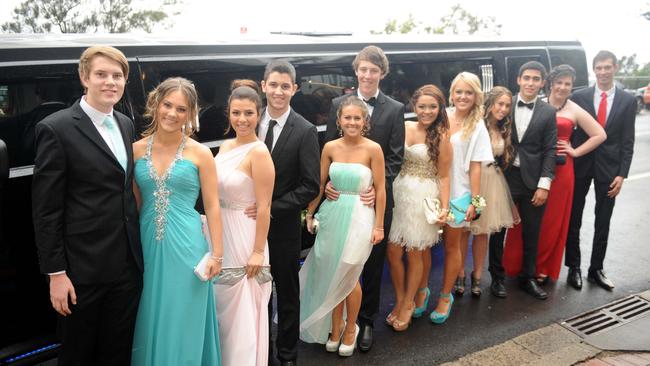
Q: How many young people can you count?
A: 12